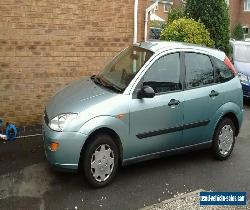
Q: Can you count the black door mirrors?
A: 1